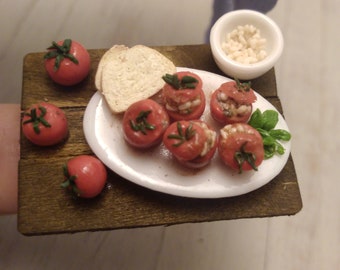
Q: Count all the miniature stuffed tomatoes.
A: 5